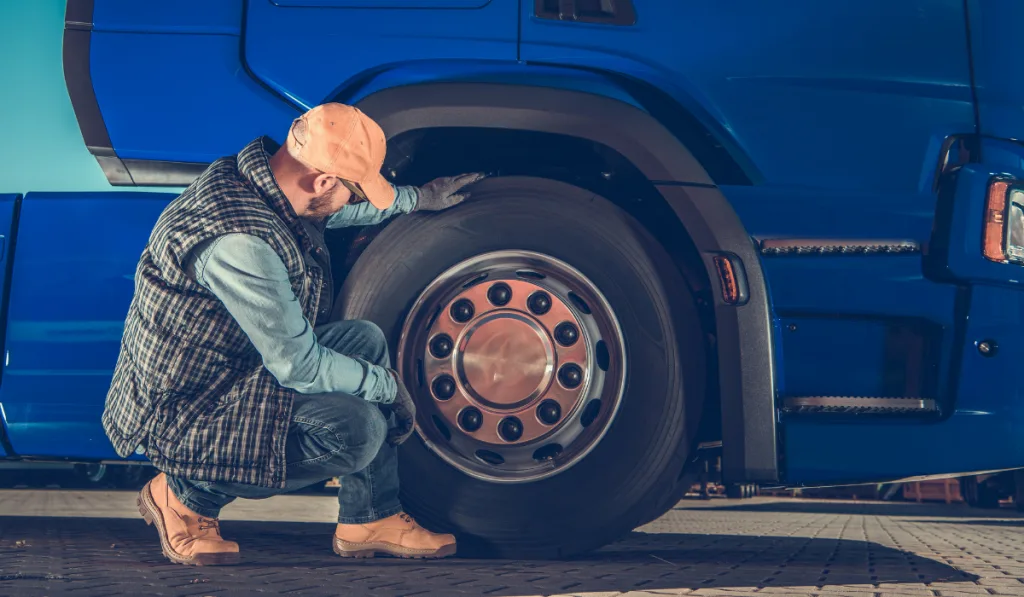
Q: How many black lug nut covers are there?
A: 10